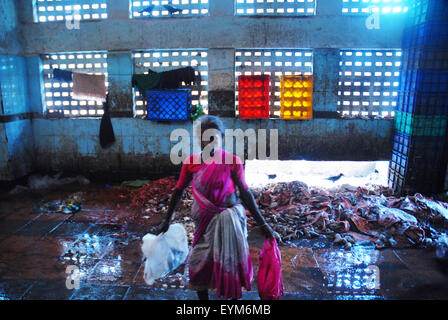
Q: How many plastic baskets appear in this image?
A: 3